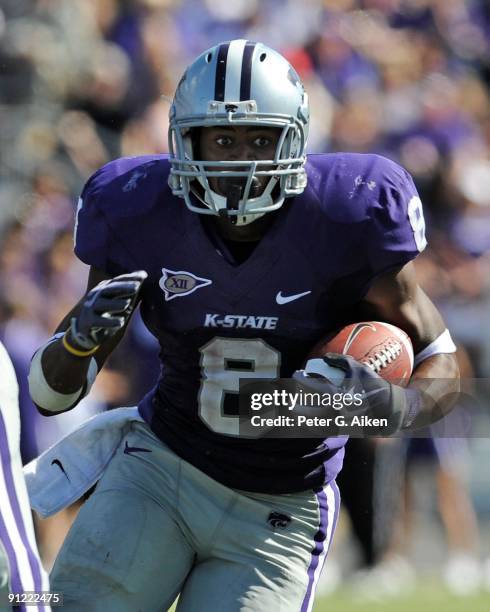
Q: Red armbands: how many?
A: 0